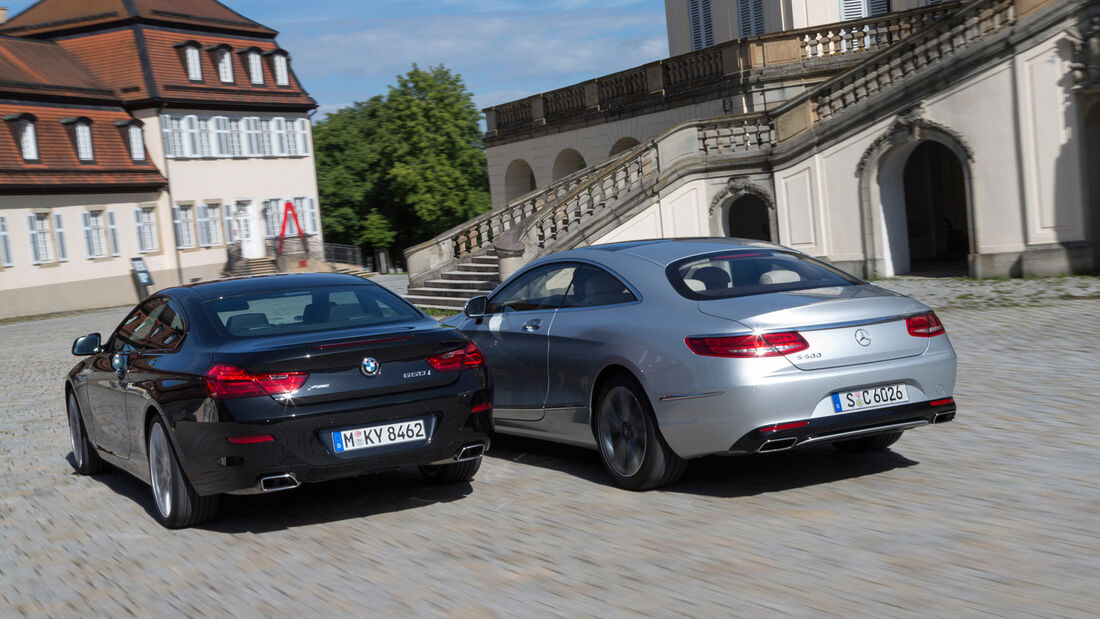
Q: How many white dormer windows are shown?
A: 7